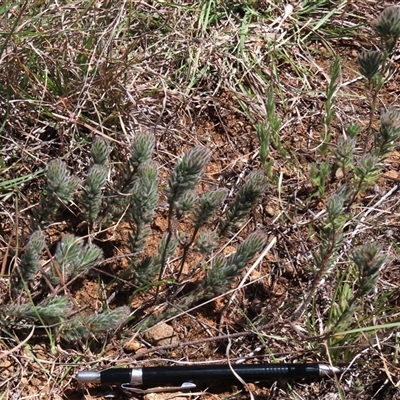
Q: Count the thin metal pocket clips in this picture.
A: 1